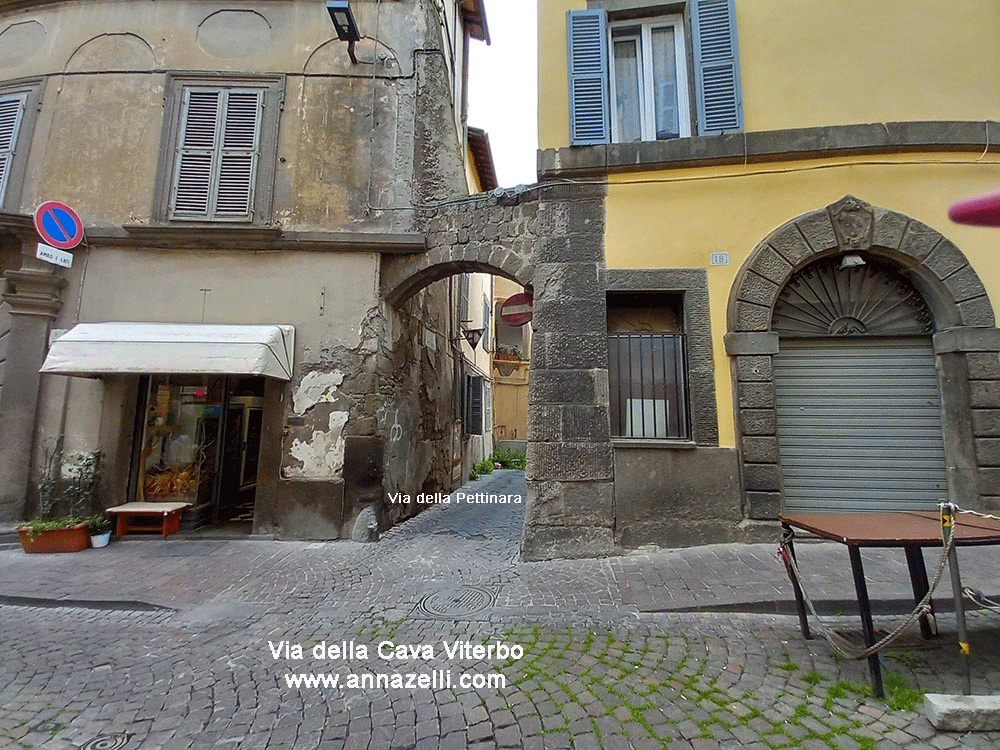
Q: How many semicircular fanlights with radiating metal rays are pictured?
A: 1